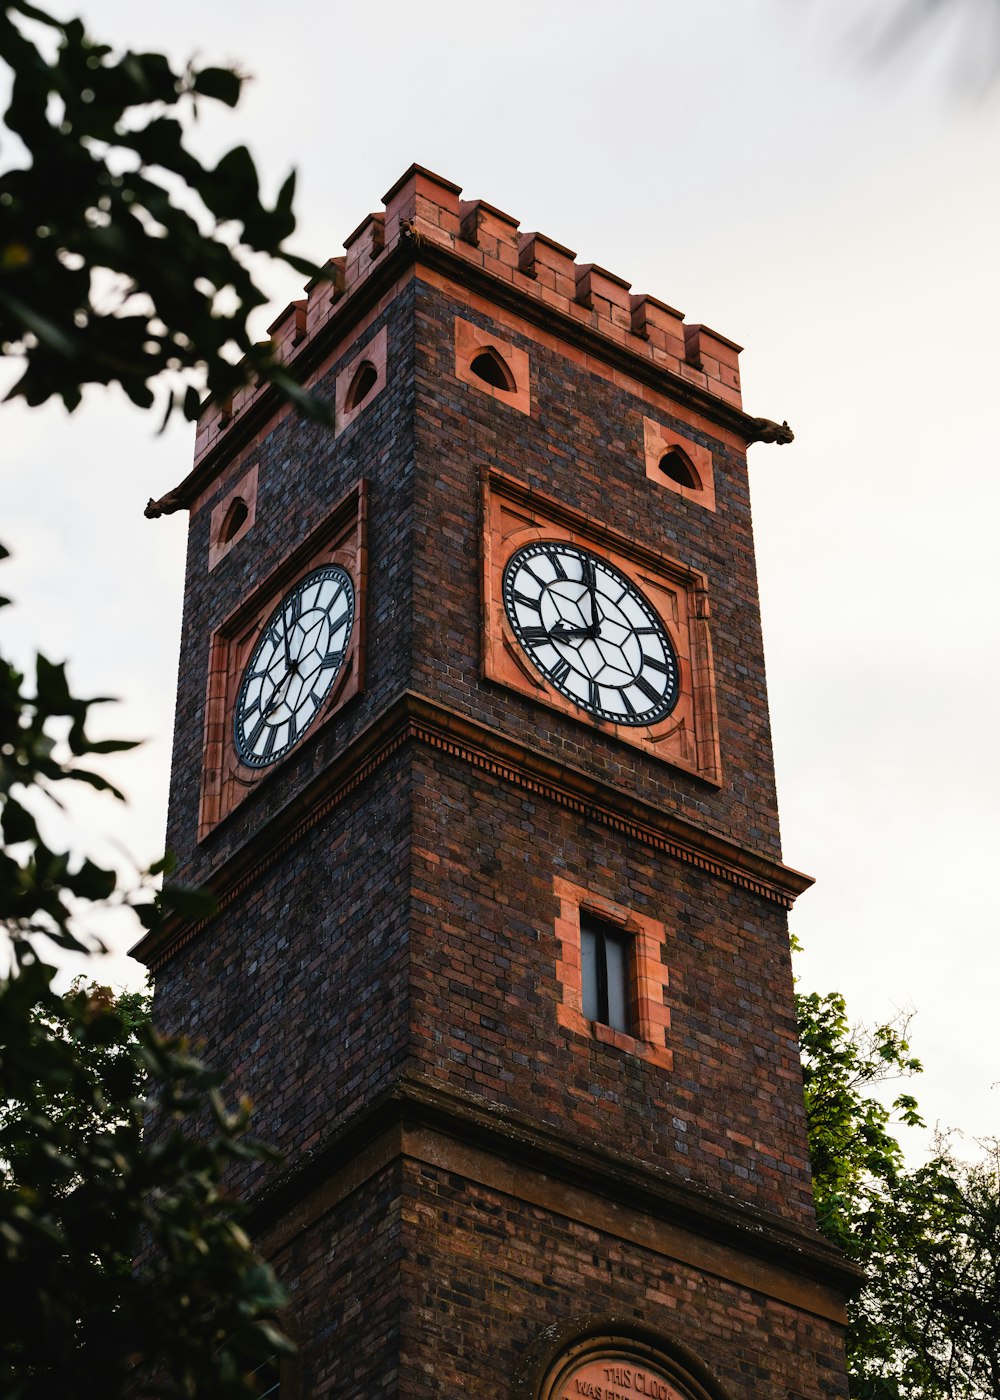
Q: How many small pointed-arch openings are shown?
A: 4